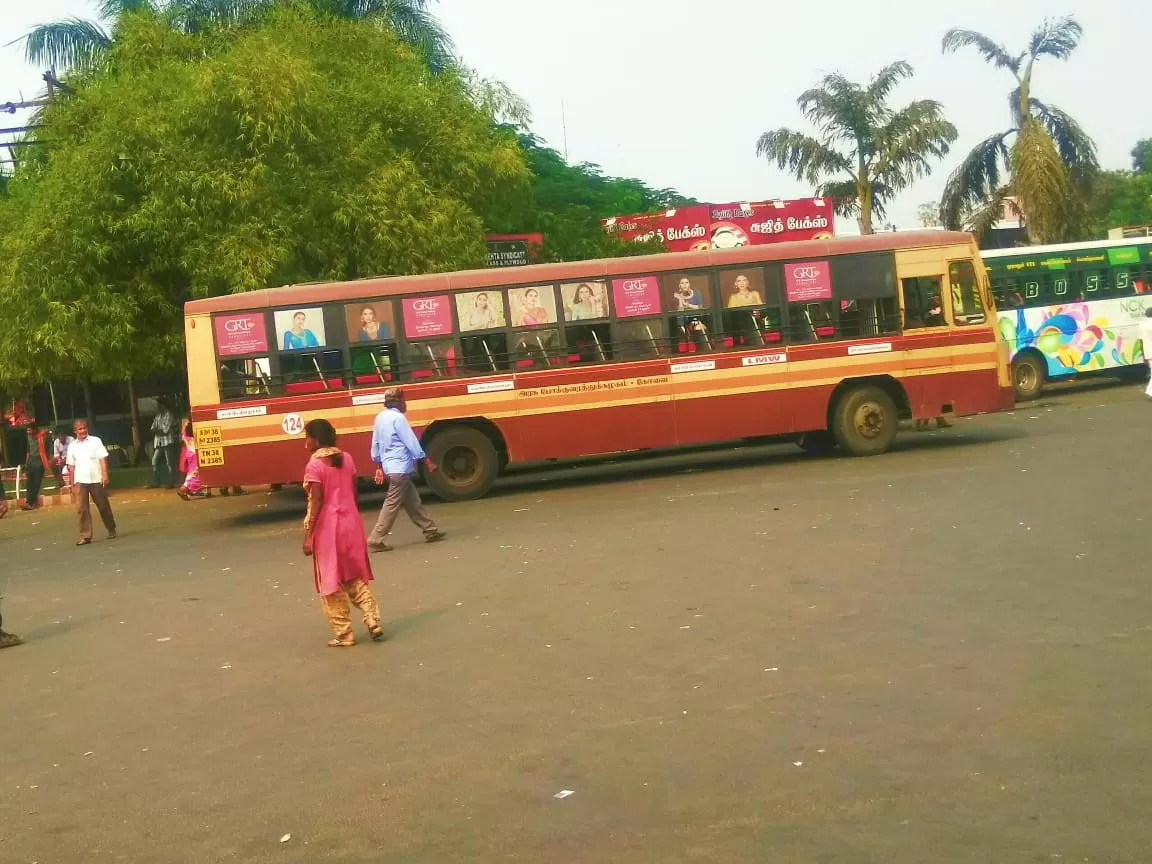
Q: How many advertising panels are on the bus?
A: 11